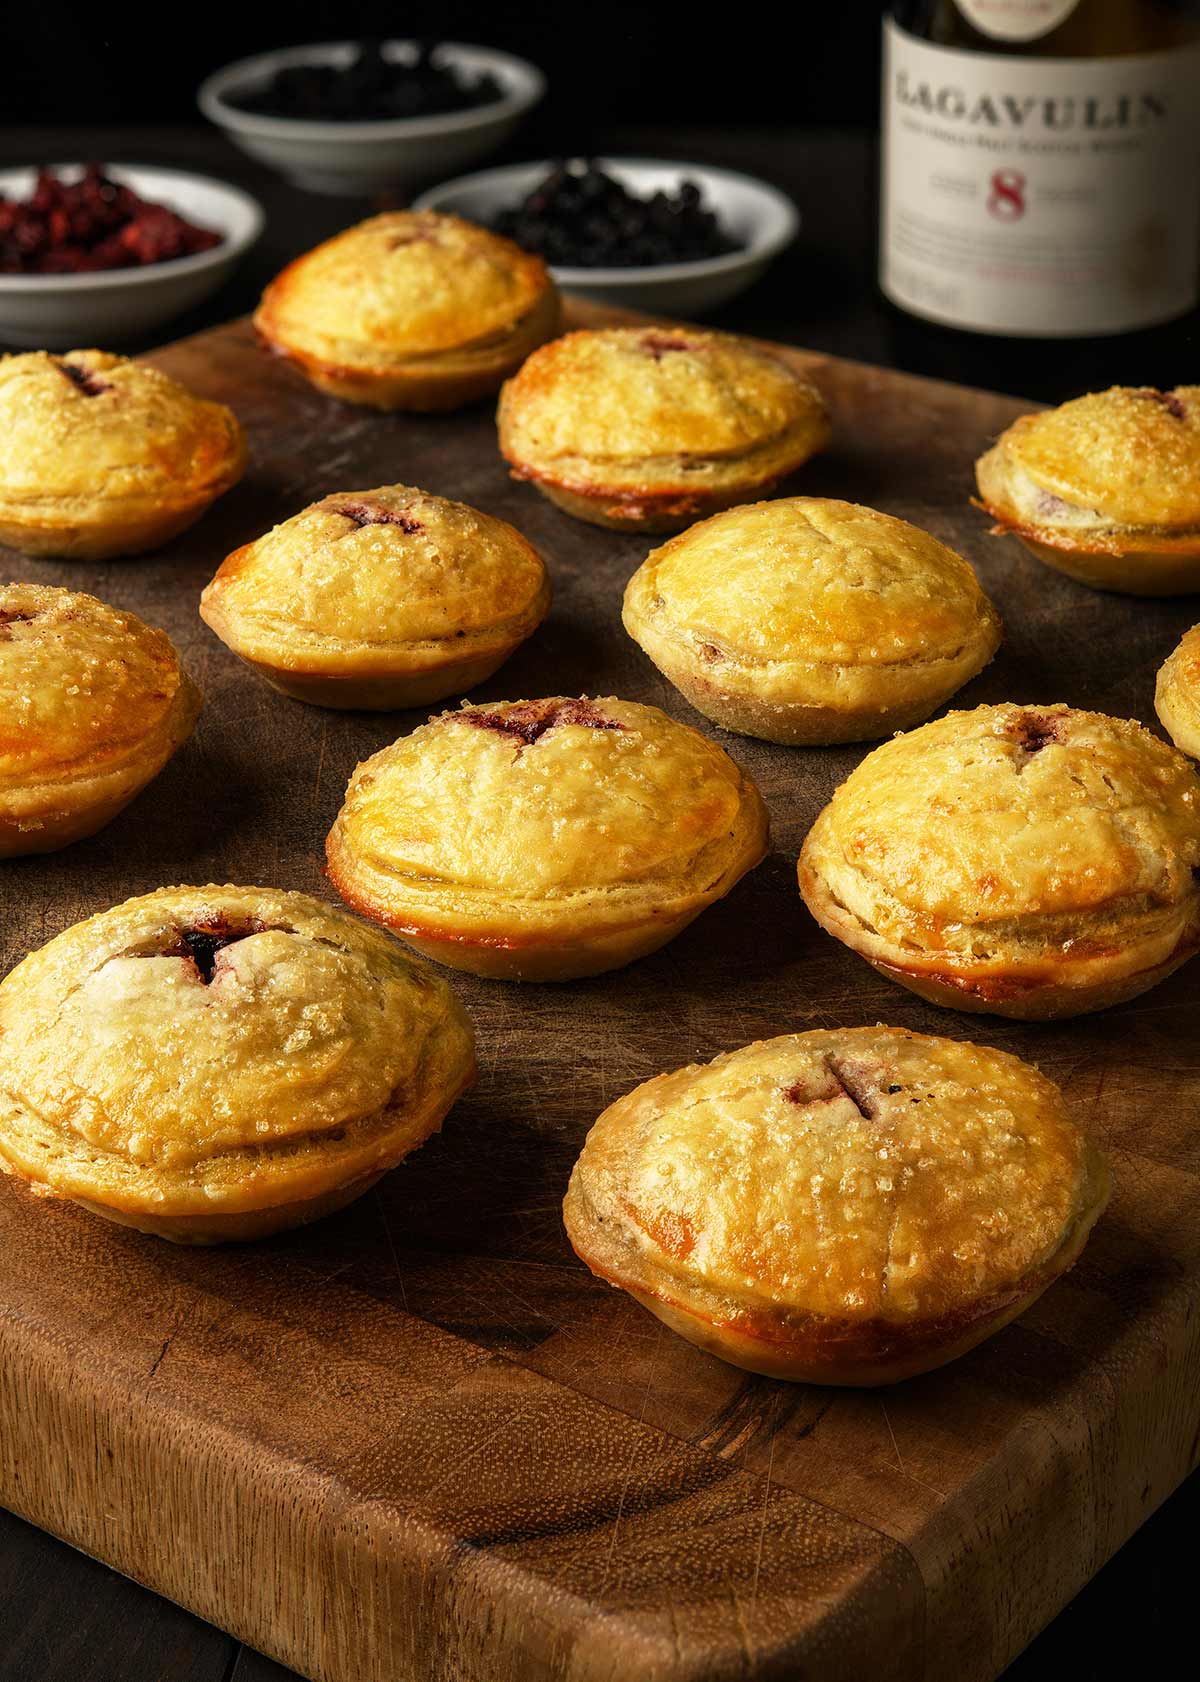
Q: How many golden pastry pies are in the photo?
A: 12